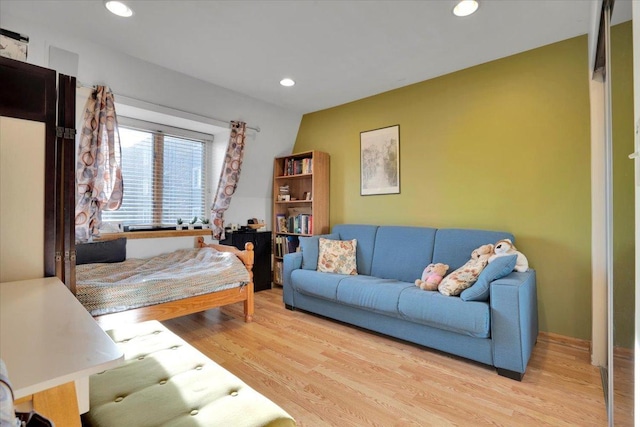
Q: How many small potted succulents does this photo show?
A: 3